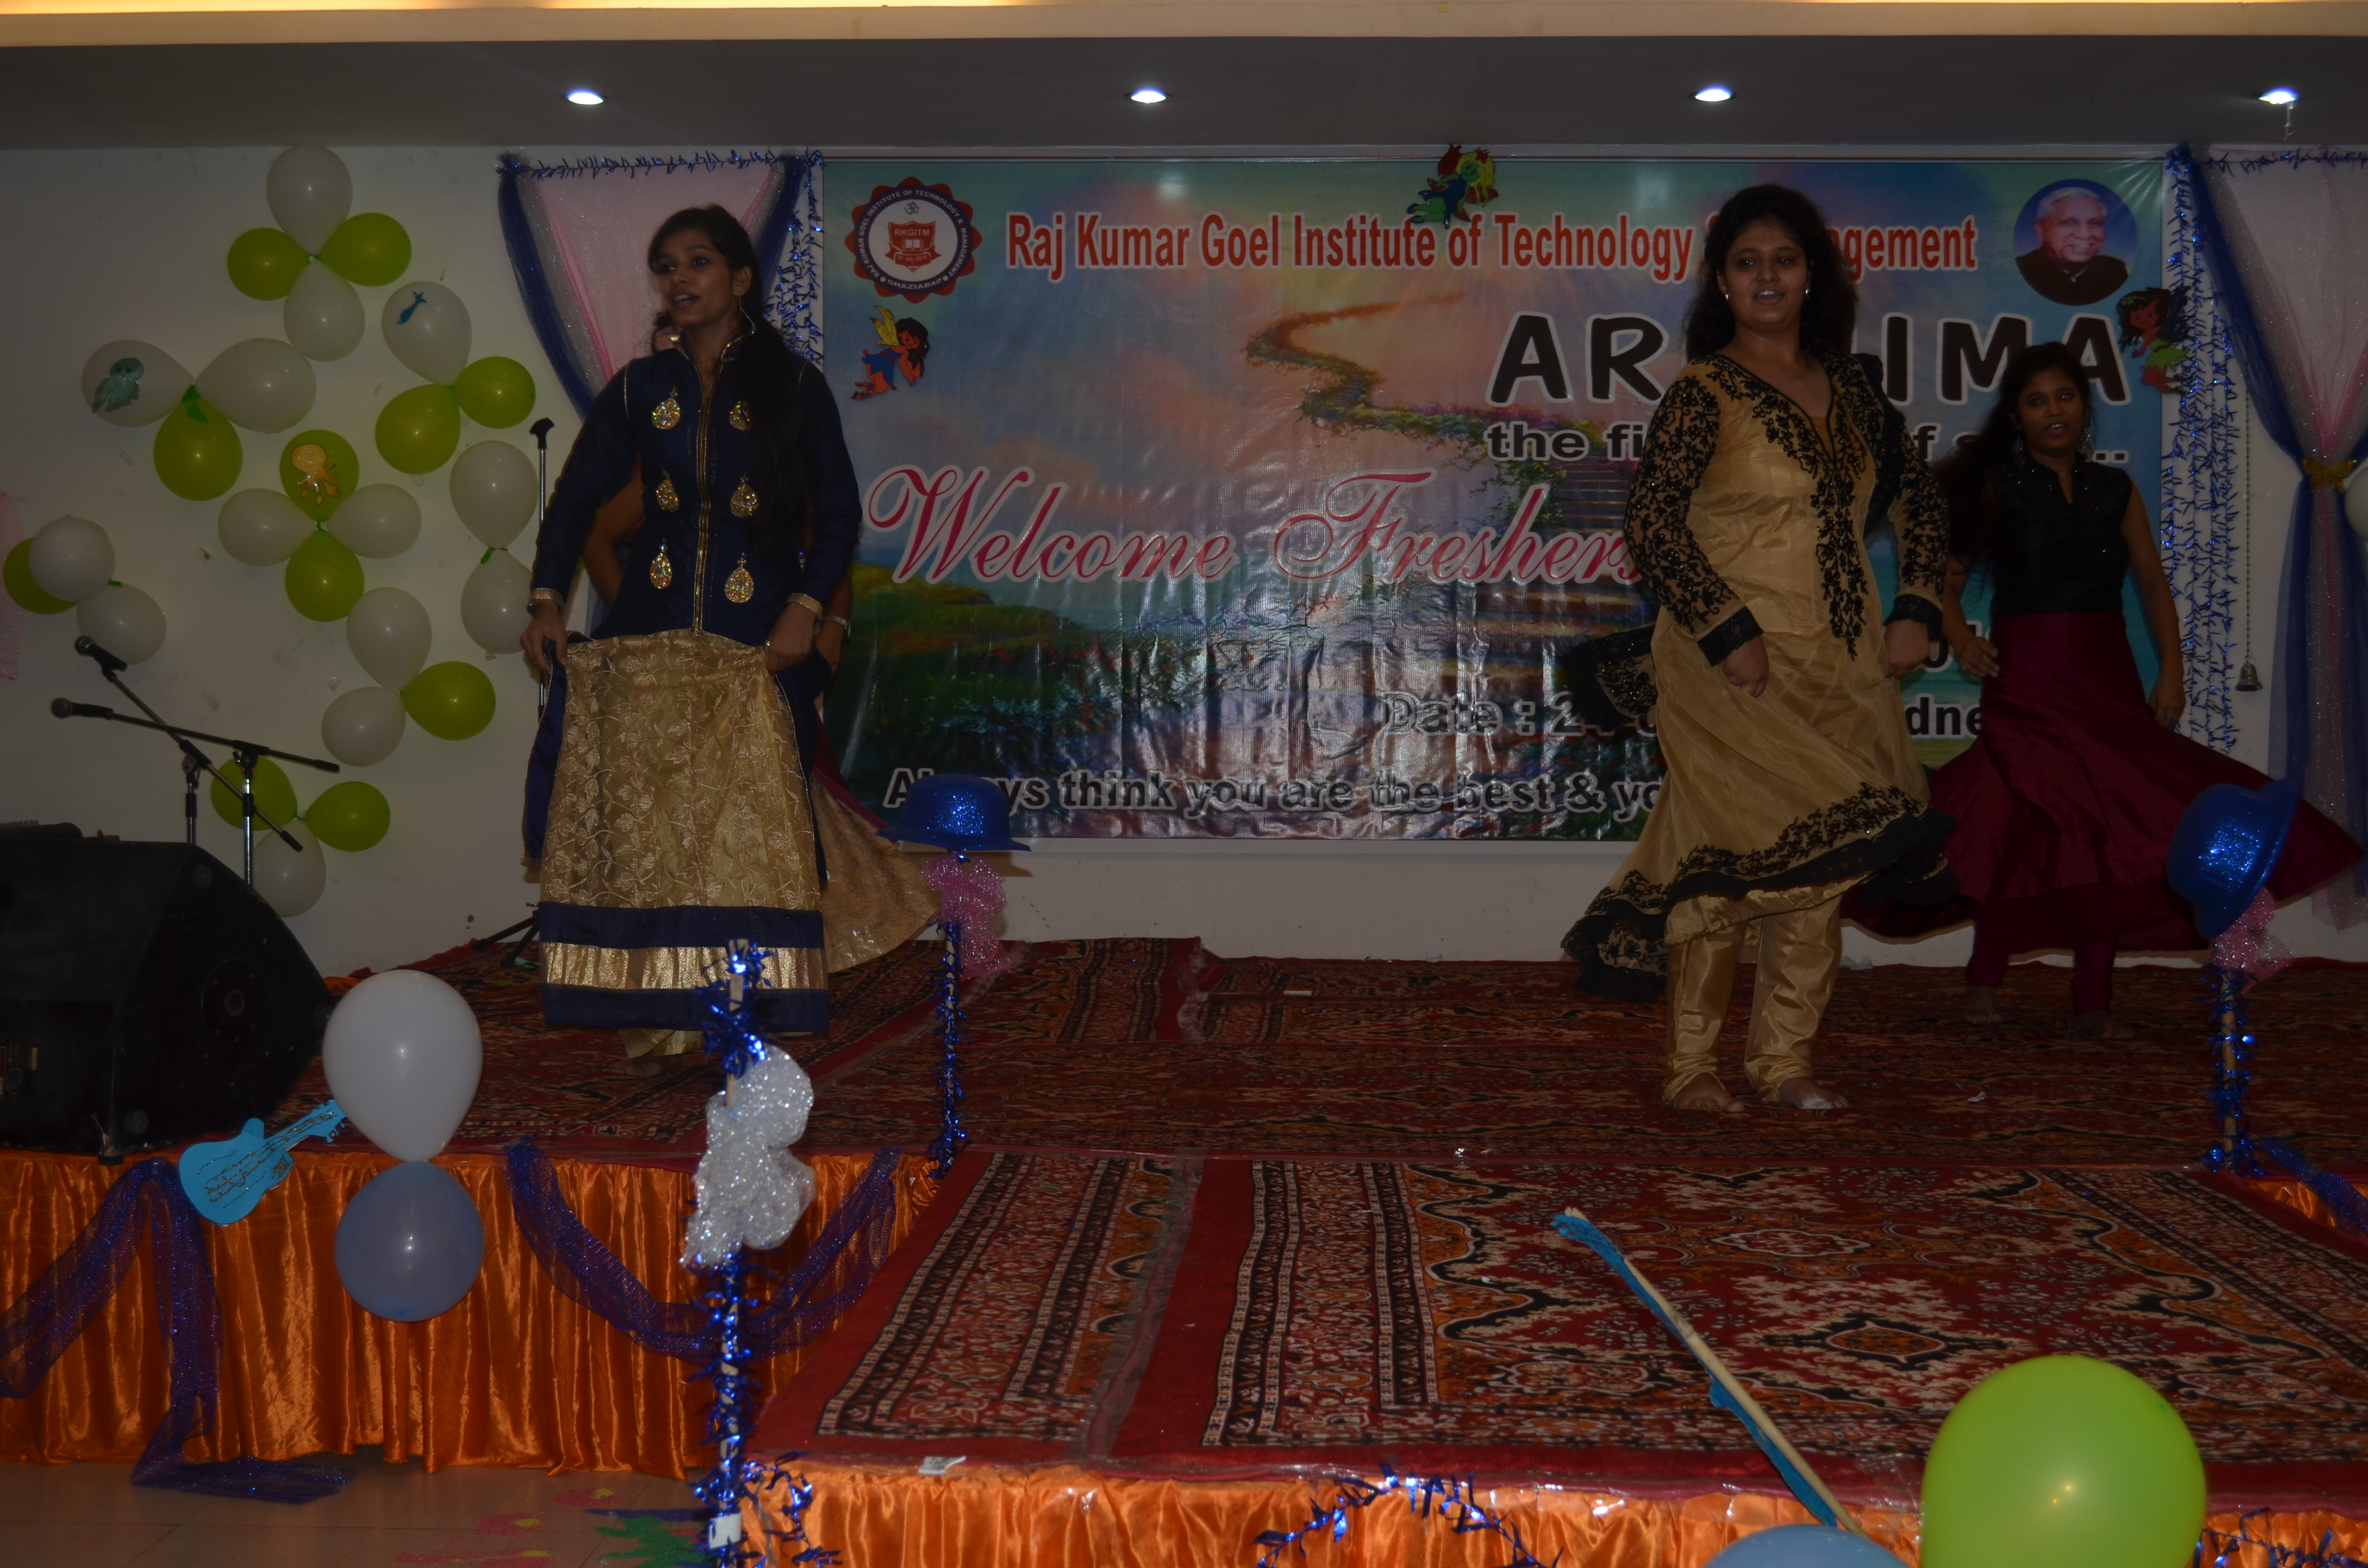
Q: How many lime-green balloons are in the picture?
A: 12